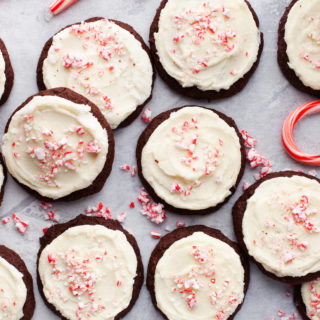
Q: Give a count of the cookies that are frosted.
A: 12